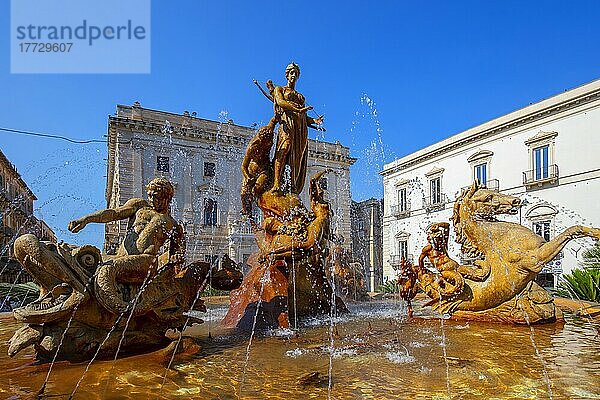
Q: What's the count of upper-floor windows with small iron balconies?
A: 4